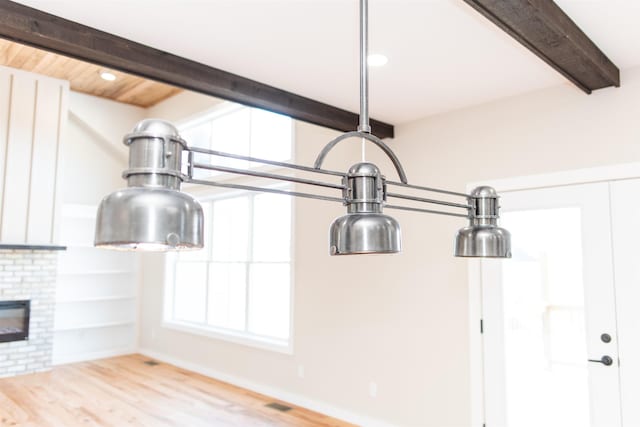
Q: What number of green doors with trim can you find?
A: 0